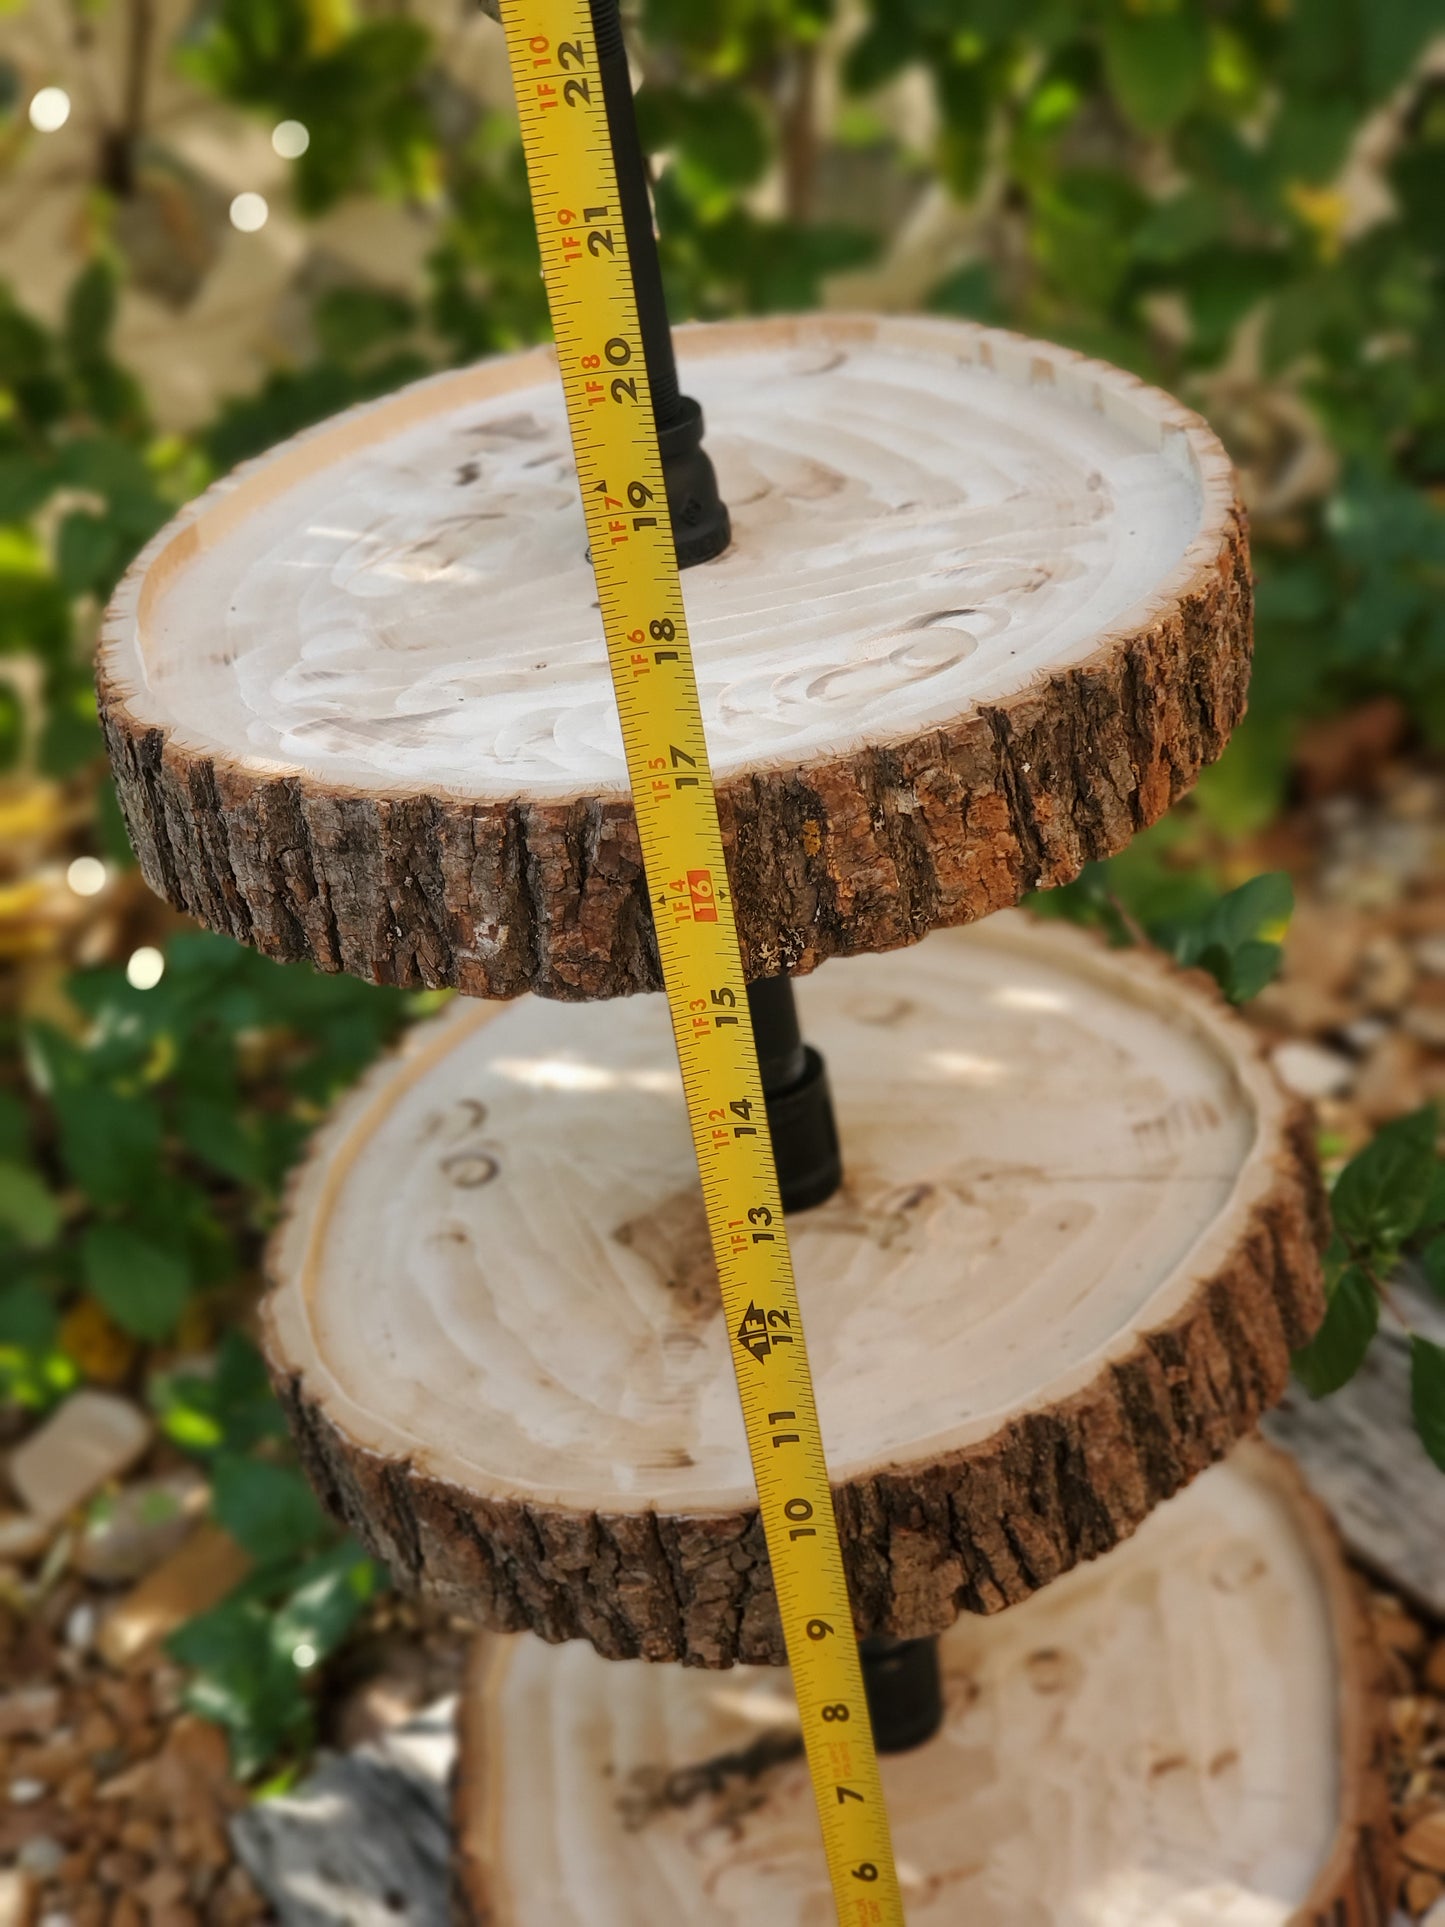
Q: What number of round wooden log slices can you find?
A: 3